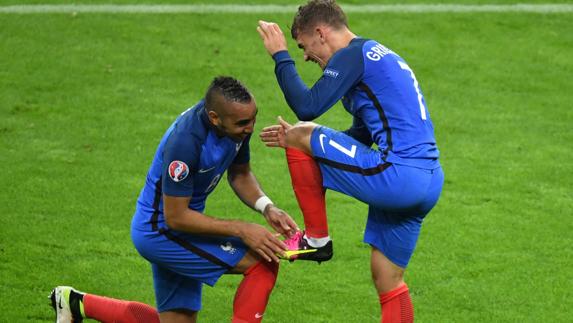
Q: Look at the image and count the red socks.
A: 4